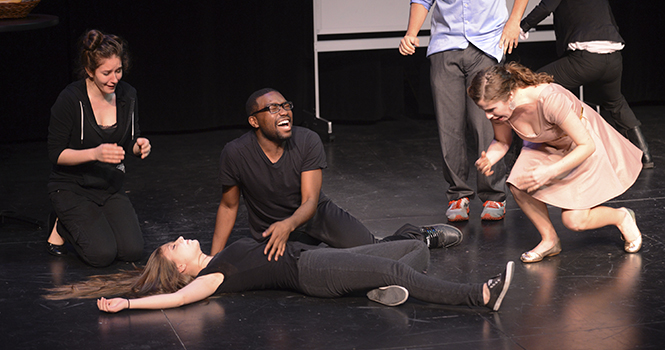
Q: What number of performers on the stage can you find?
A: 6